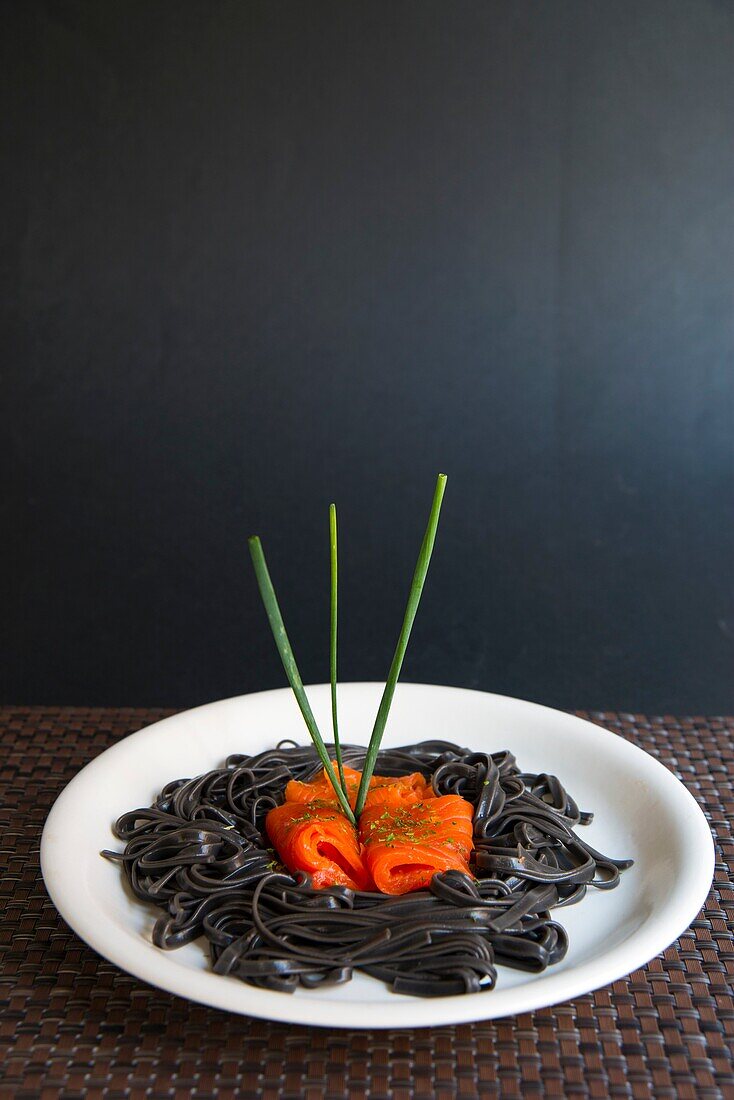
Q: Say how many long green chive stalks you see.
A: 3